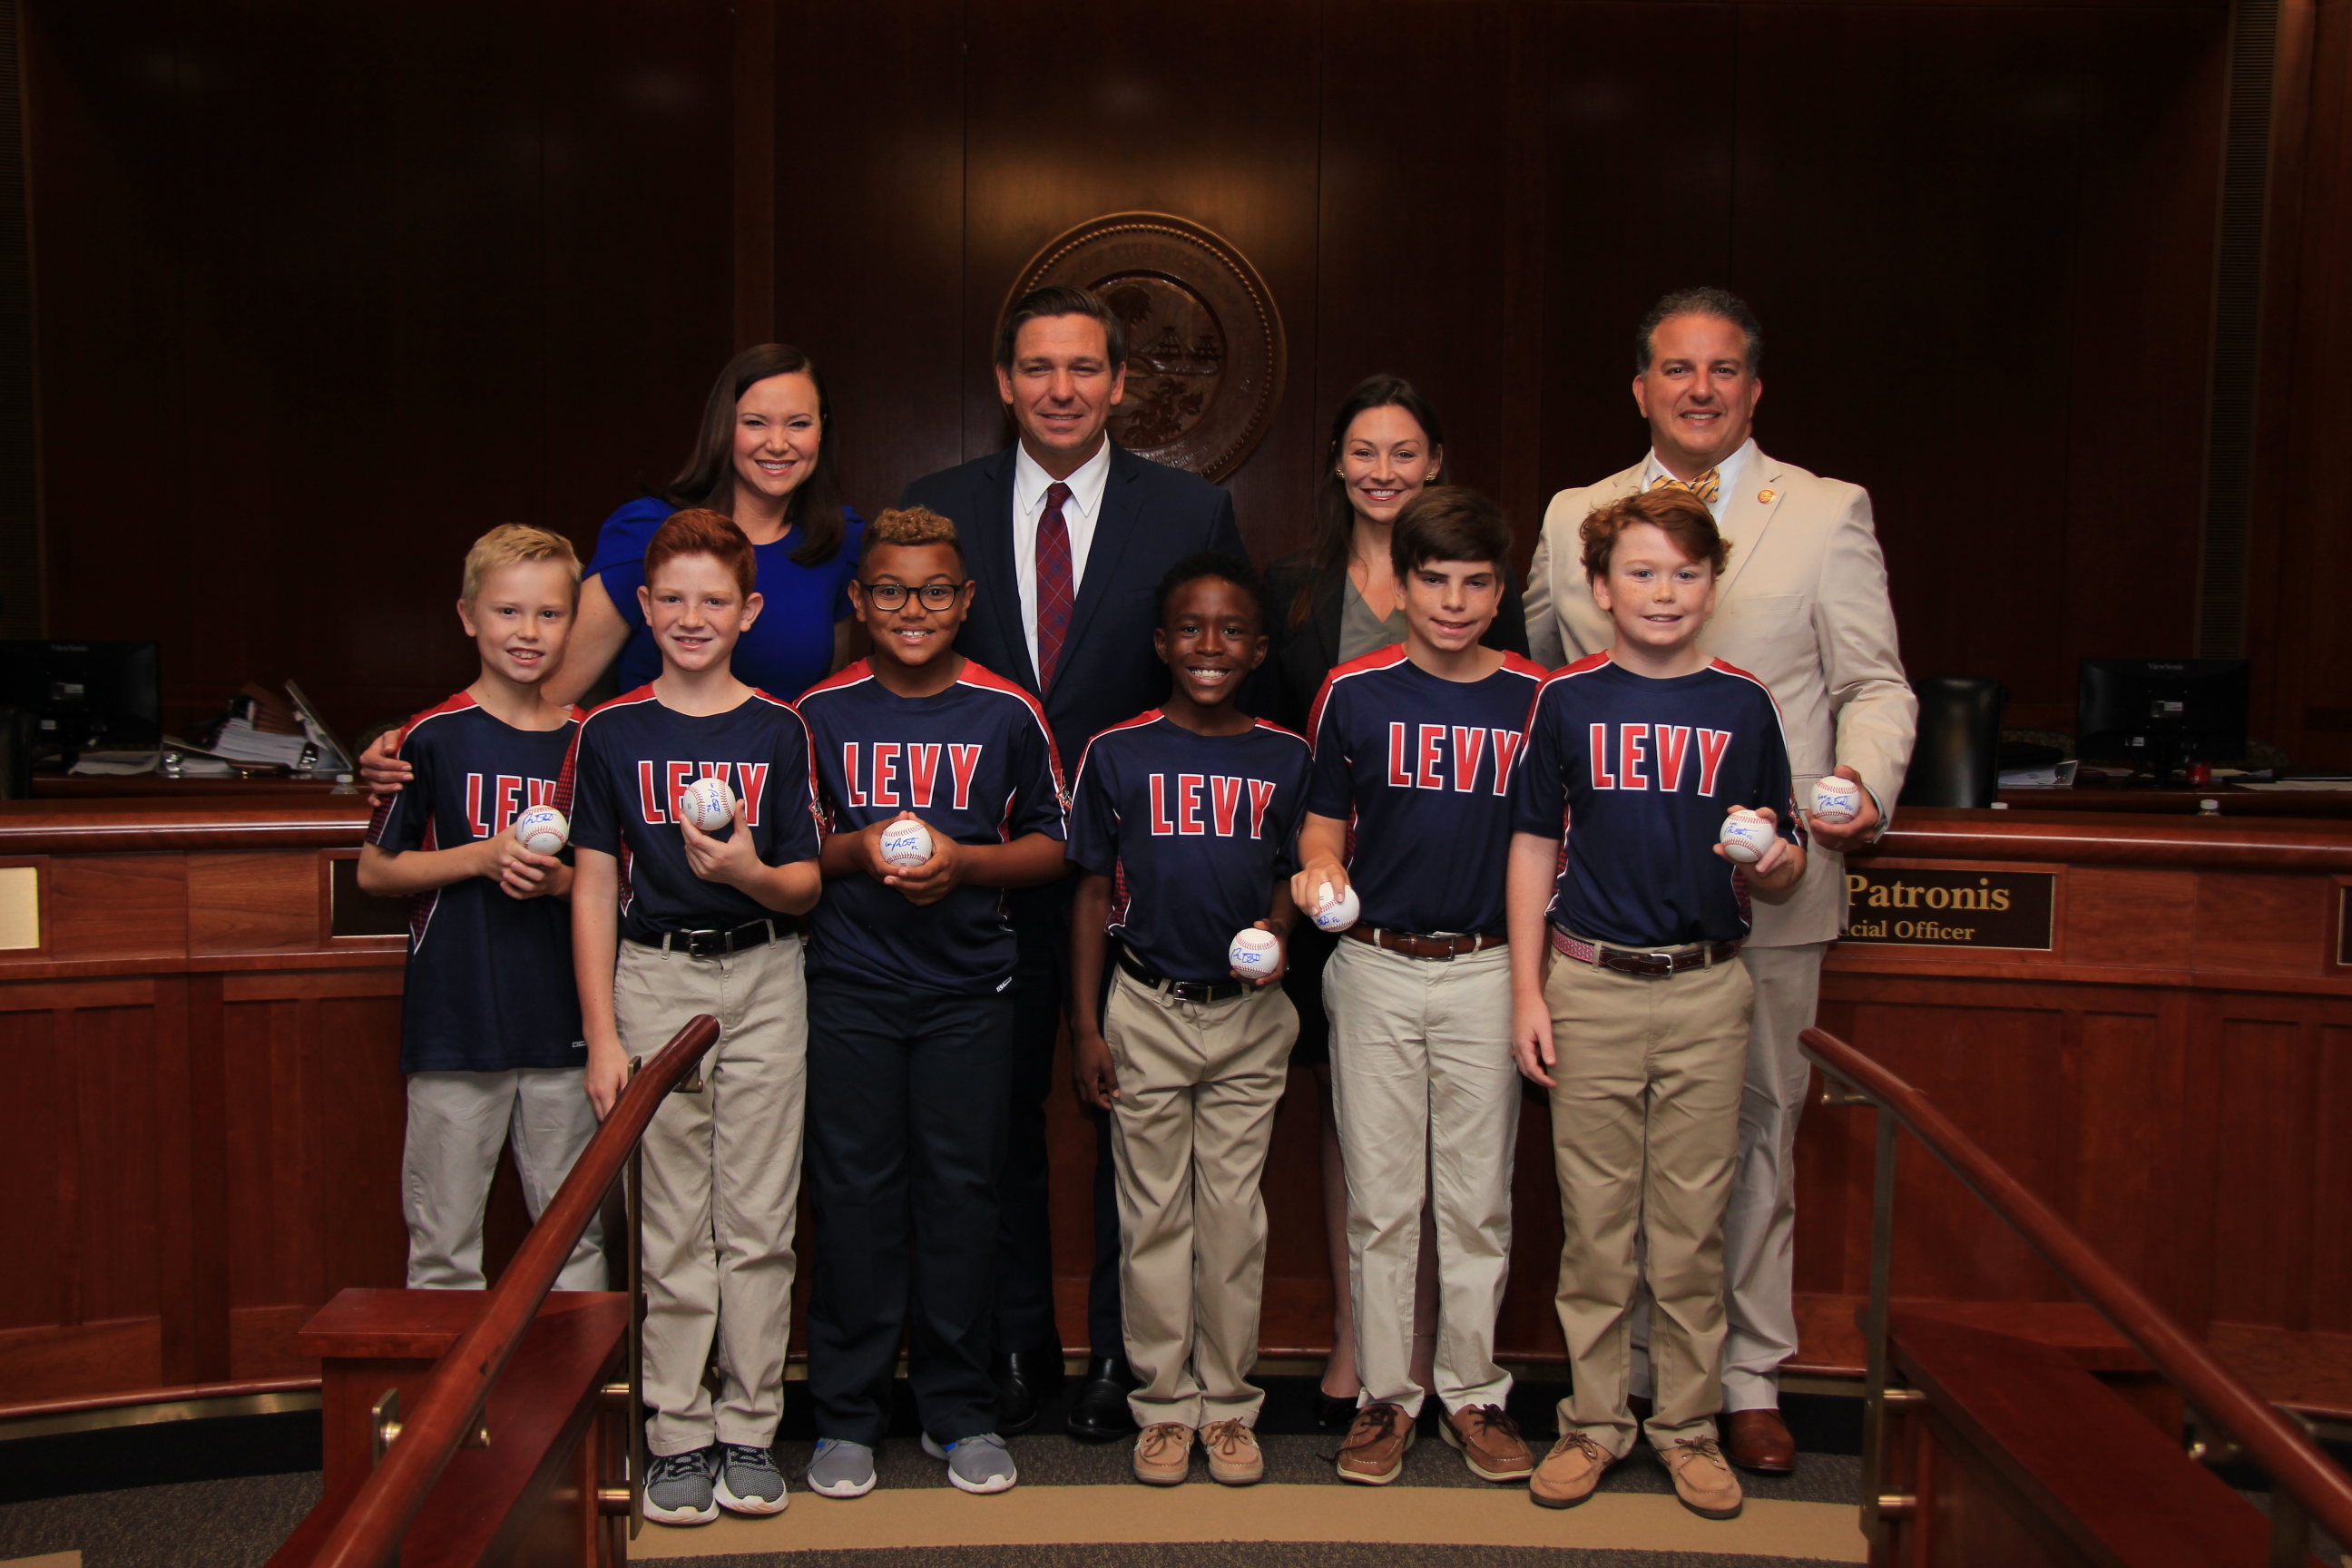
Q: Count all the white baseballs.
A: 7